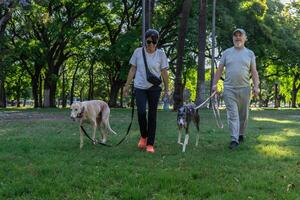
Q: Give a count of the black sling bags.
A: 1